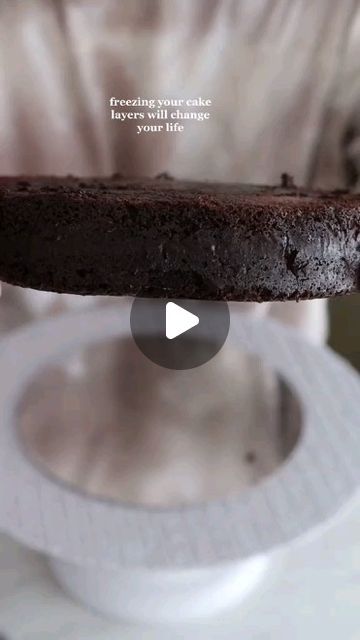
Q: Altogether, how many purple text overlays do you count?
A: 0